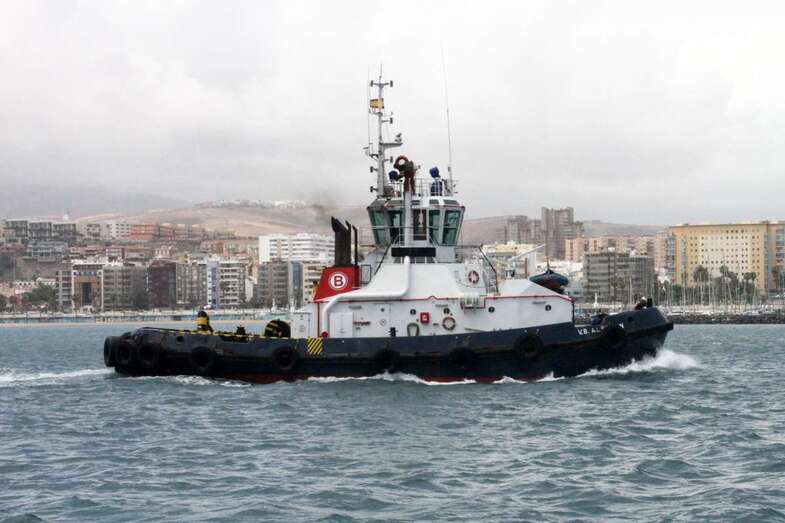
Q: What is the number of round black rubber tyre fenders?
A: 9